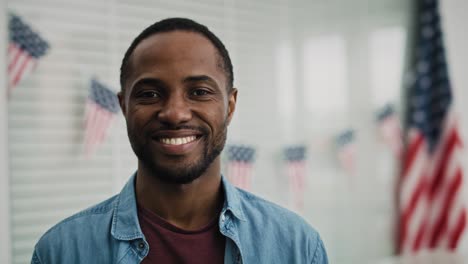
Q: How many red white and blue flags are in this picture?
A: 7